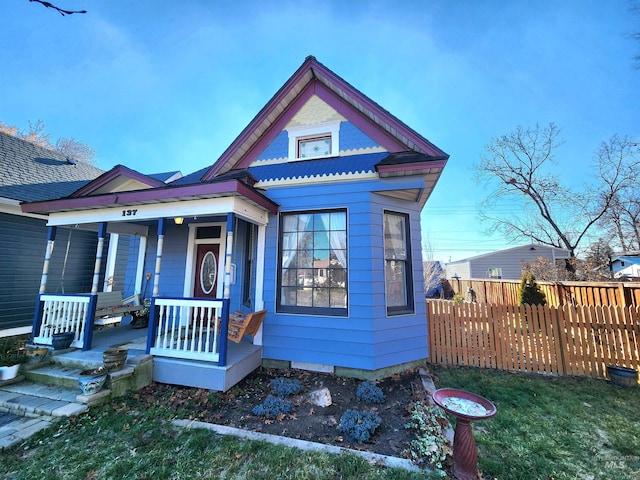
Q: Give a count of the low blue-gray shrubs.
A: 4